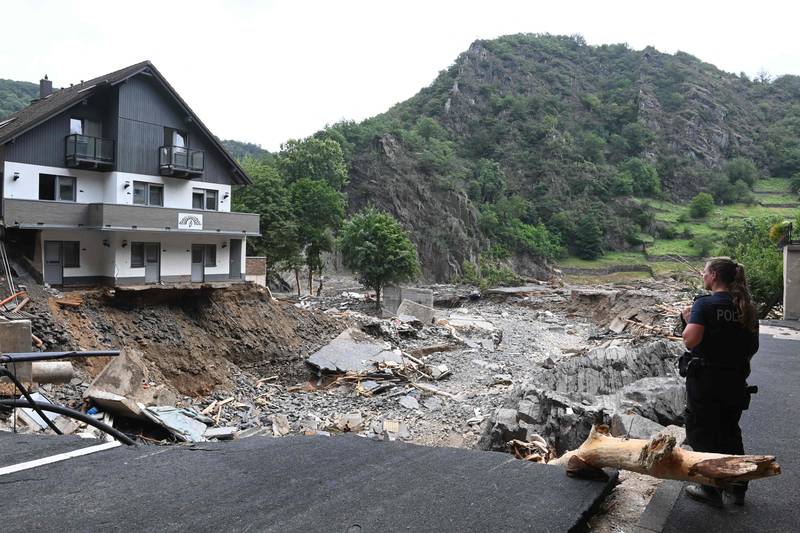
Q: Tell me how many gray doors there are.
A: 4